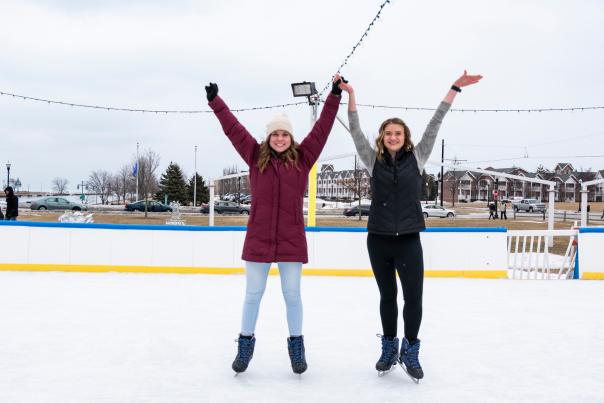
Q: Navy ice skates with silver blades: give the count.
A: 4